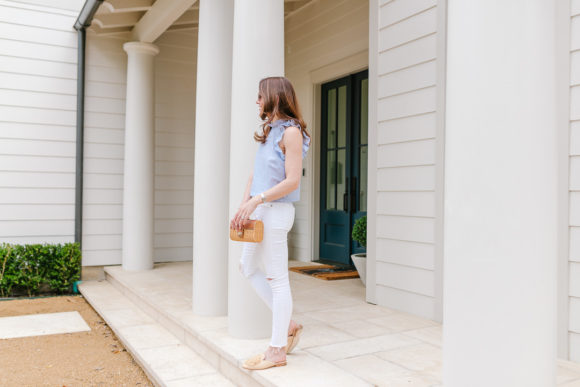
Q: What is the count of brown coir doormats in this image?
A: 1